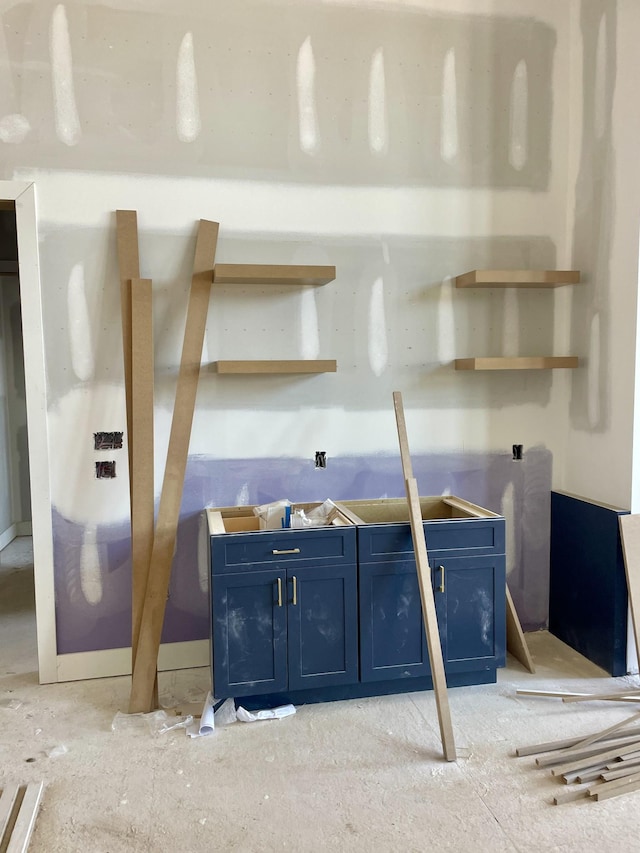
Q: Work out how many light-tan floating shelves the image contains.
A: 4